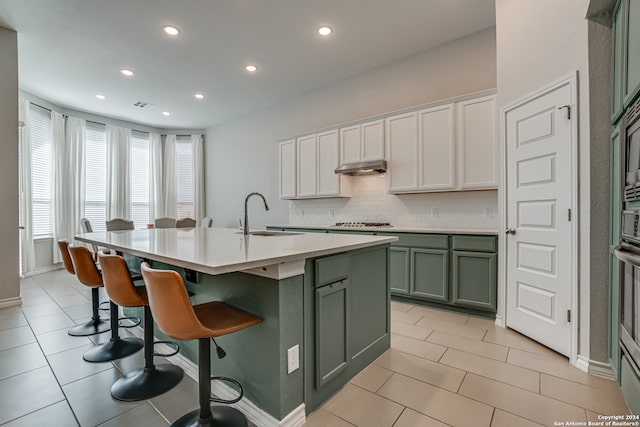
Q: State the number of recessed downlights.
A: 7